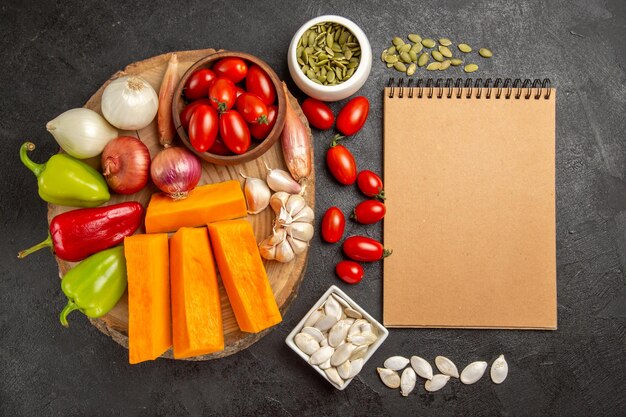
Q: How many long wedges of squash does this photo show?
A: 4